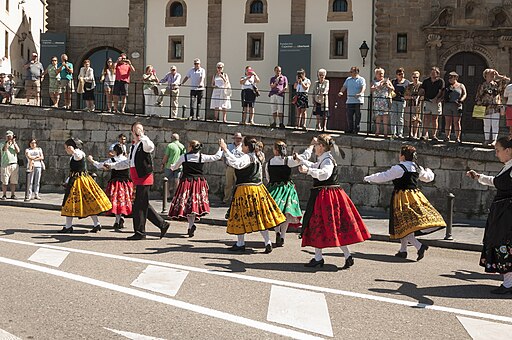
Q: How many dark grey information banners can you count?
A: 2